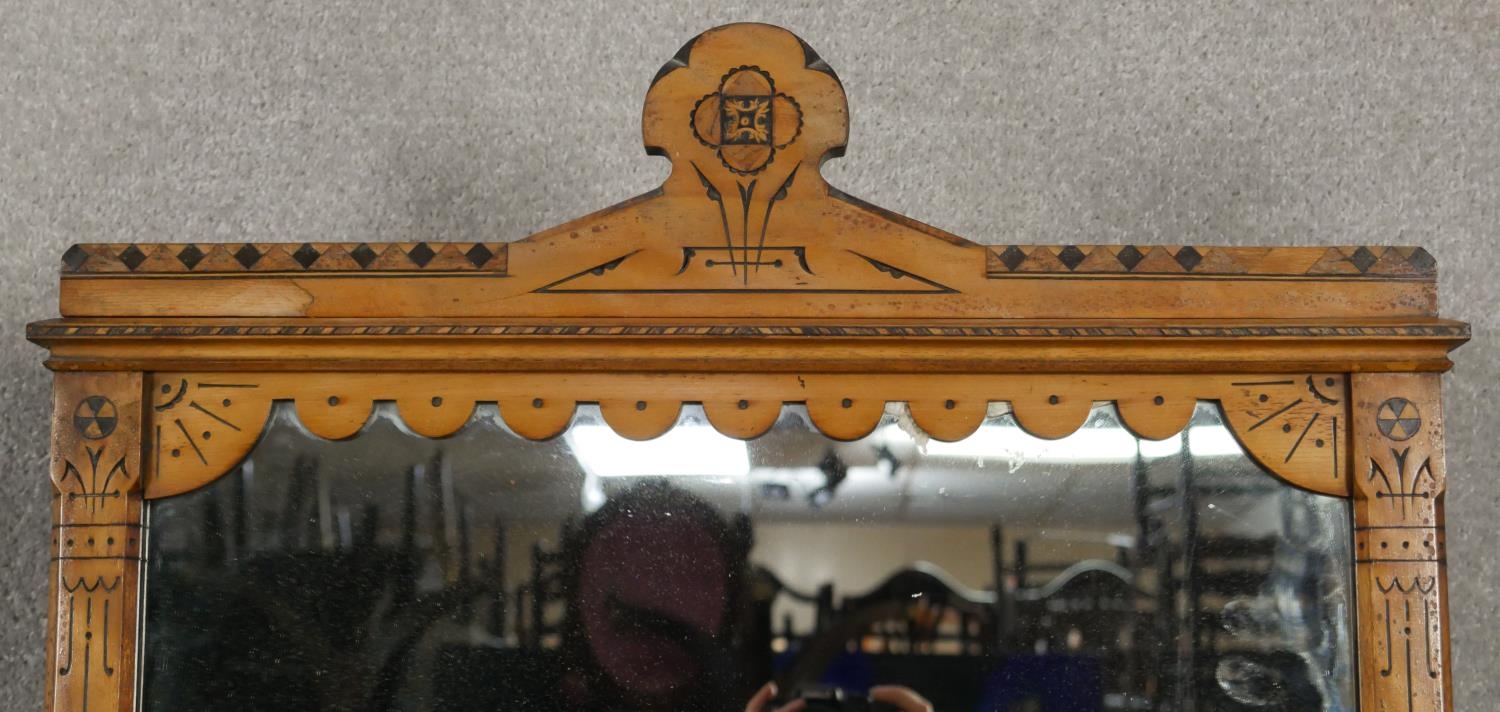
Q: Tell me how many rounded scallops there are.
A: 9